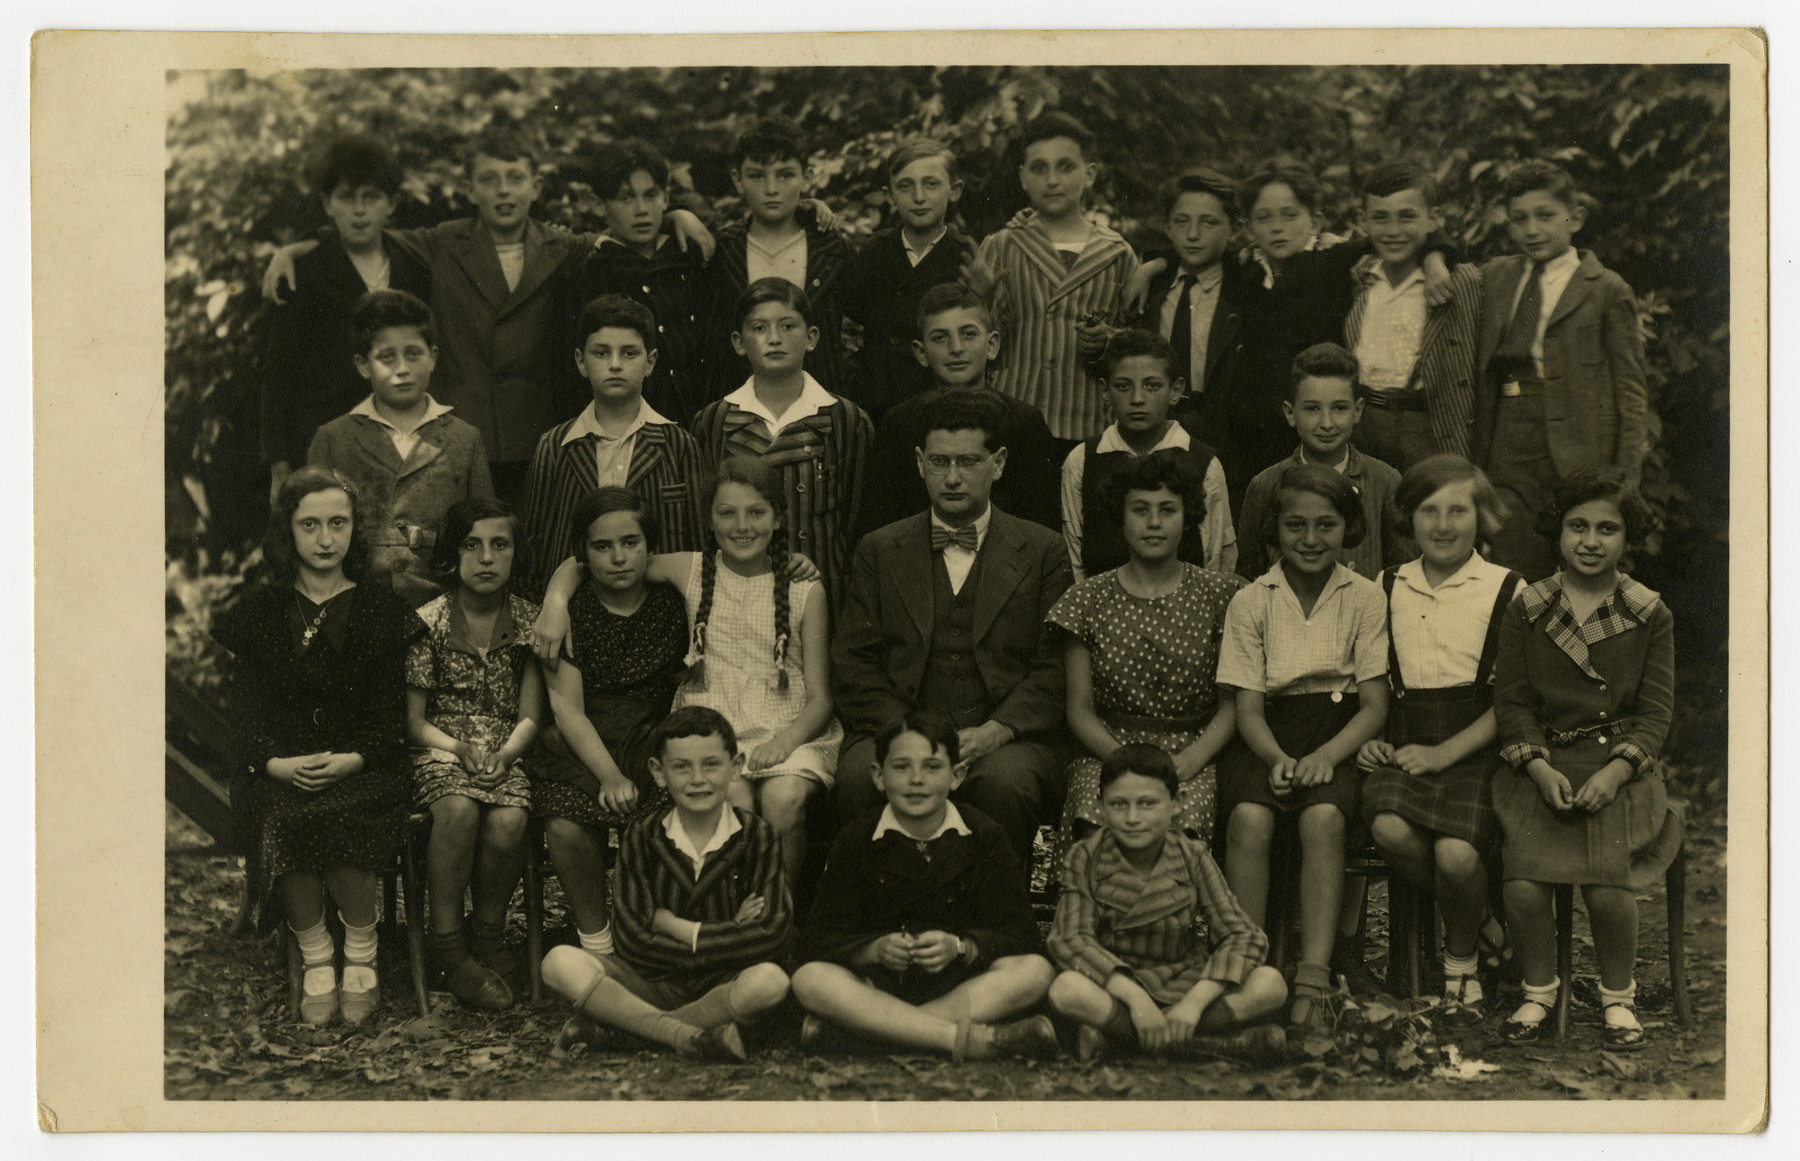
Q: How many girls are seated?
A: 8